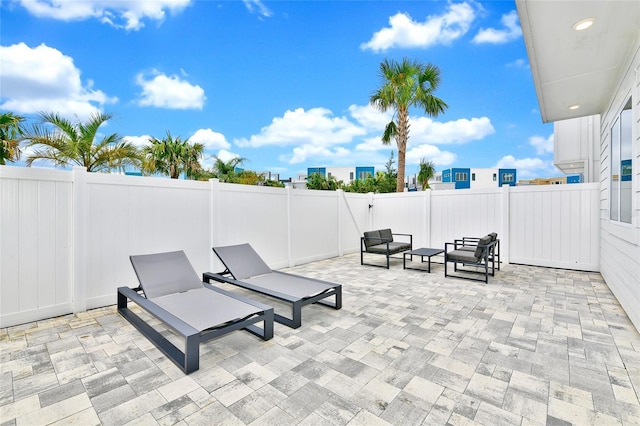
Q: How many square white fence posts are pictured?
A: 7